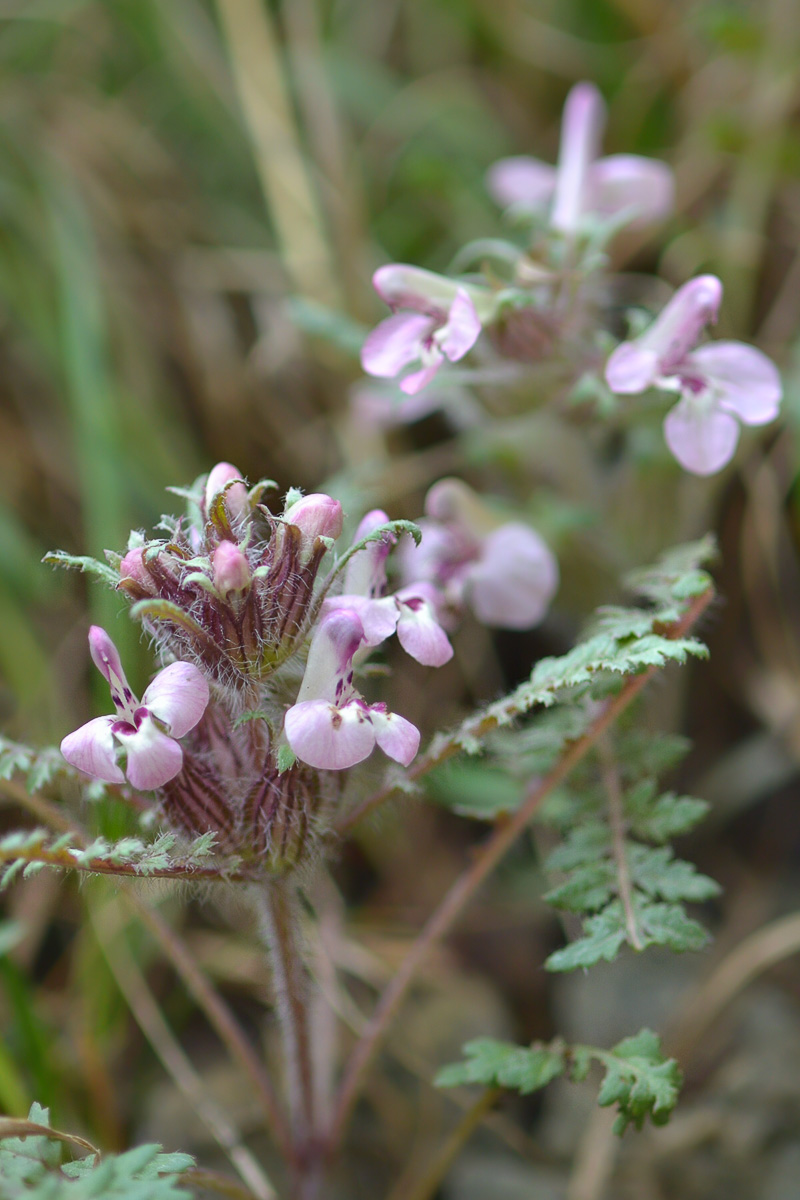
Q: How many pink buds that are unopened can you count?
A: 4